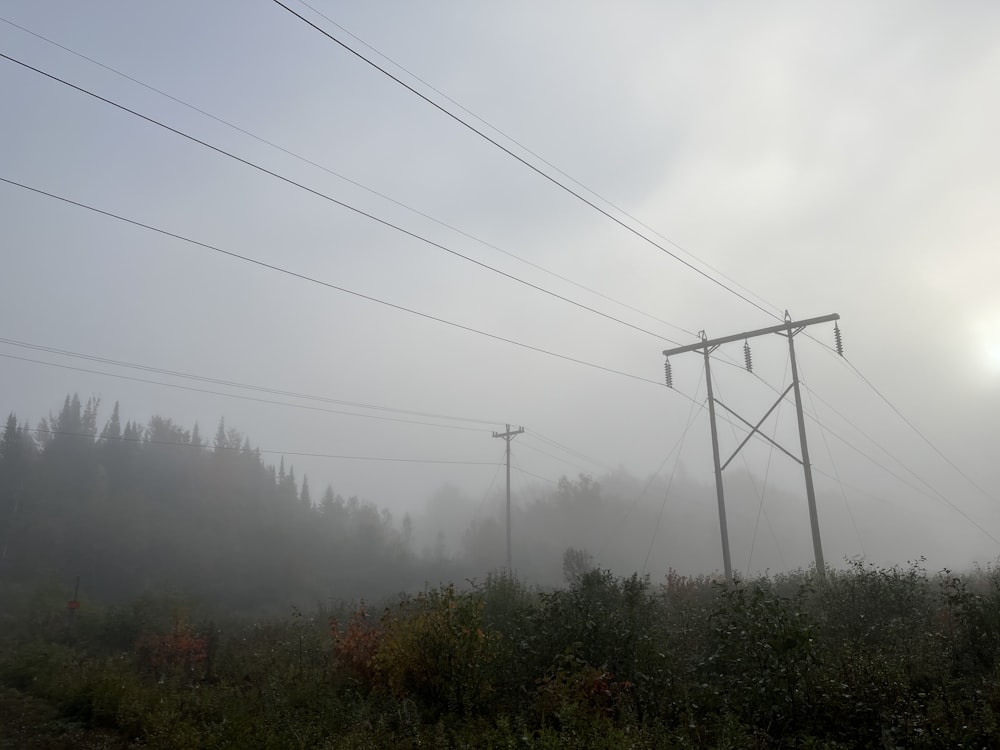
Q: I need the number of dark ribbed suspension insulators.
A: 3